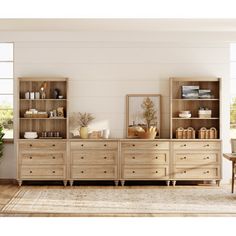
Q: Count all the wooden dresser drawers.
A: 12